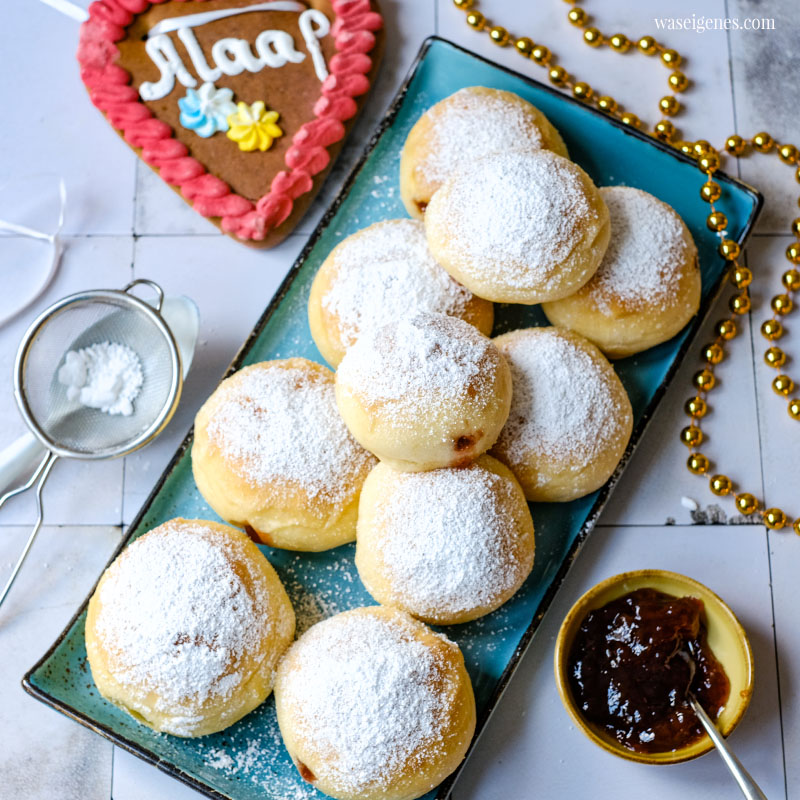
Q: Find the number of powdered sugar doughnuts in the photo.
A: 10